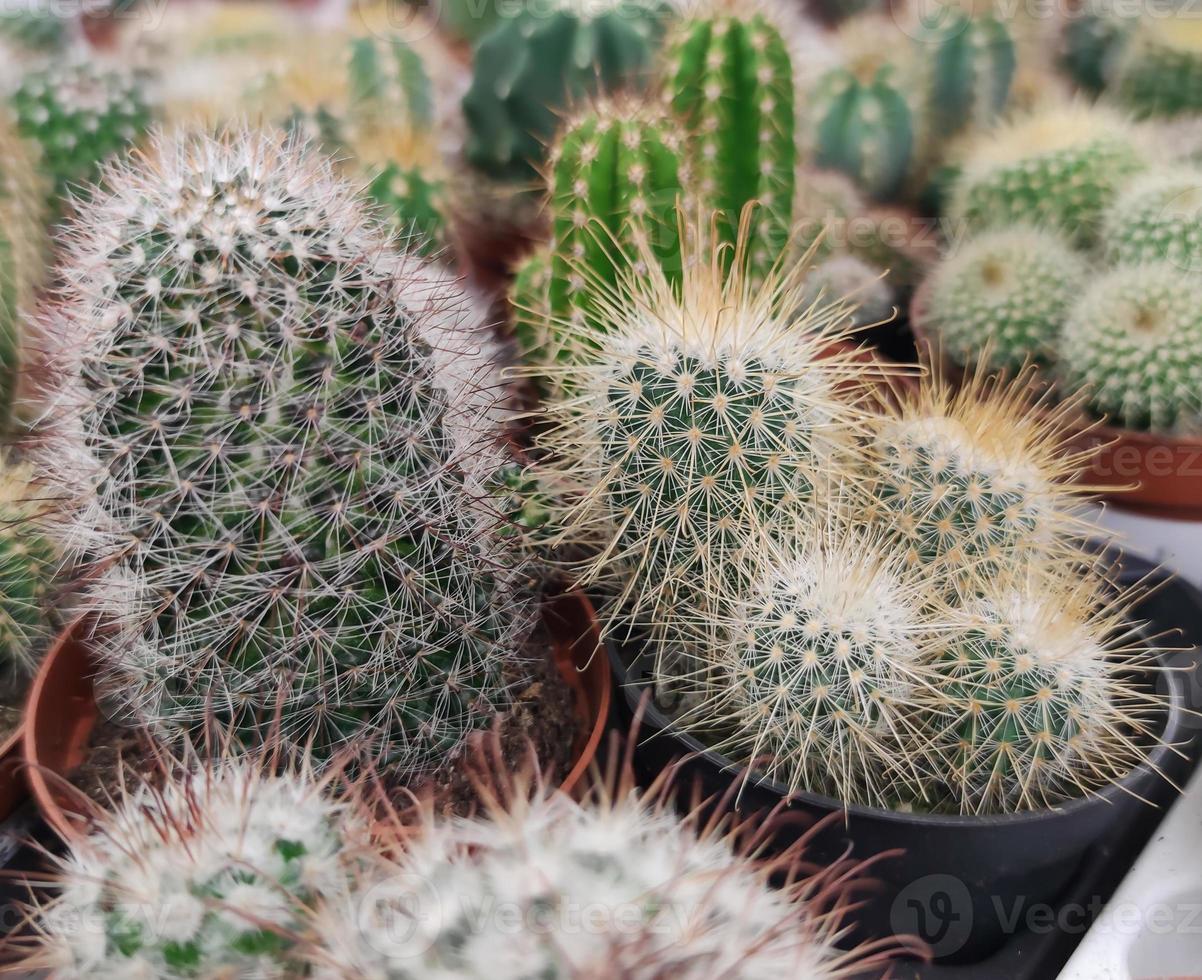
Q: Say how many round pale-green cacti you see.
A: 4